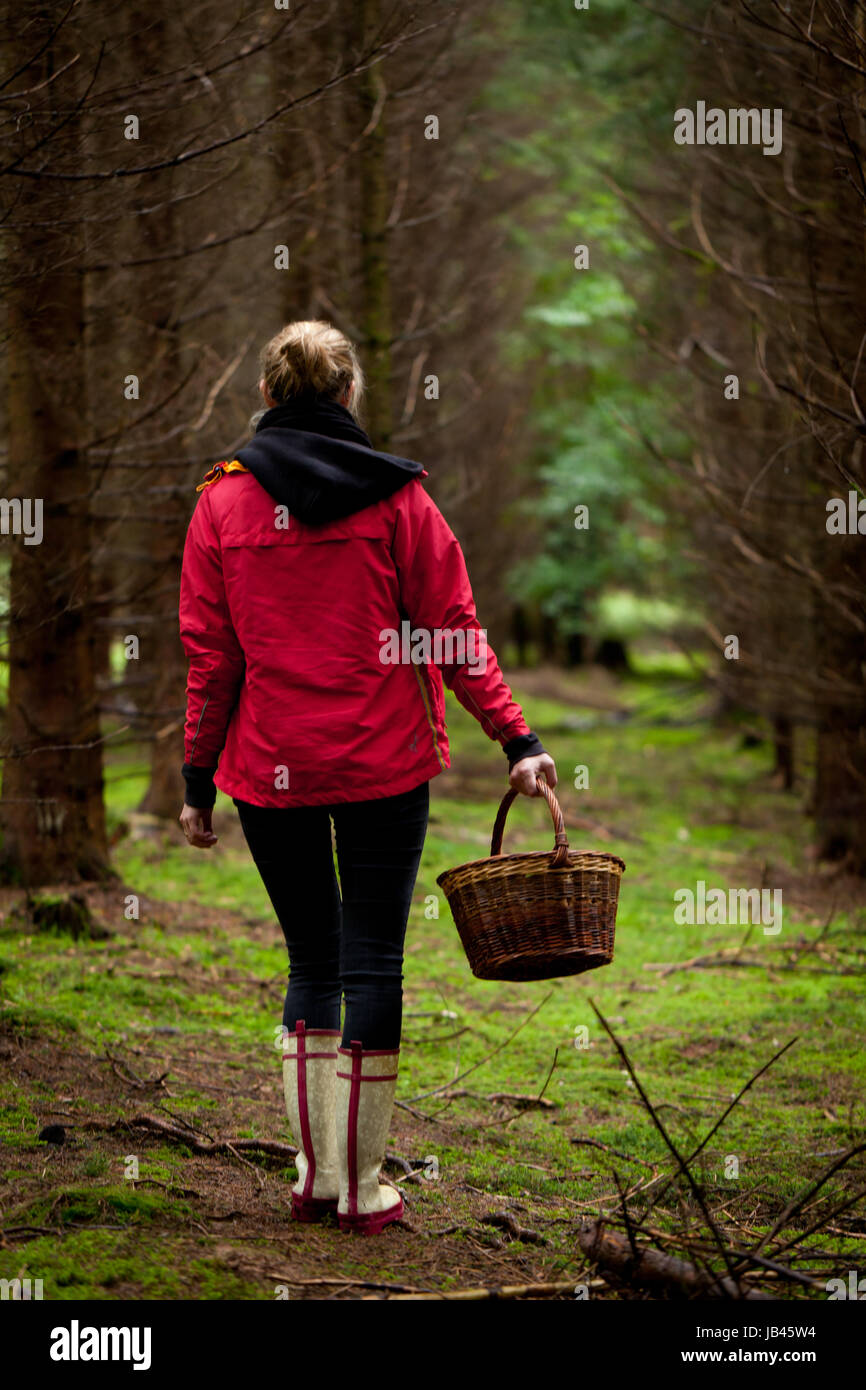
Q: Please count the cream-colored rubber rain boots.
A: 2